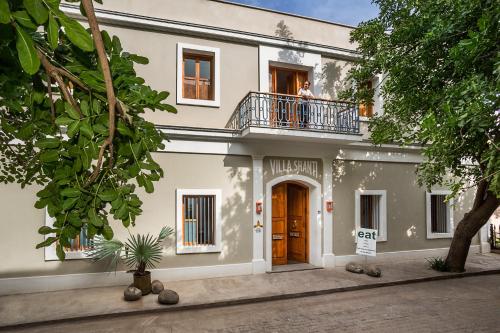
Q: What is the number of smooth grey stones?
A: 5